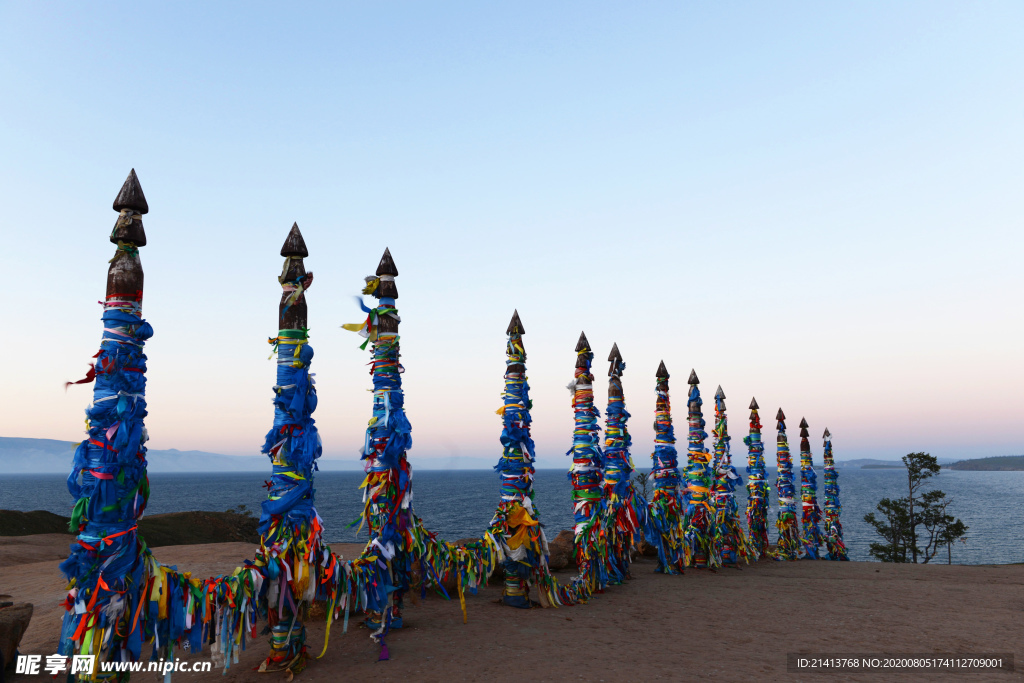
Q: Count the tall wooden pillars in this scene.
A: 13